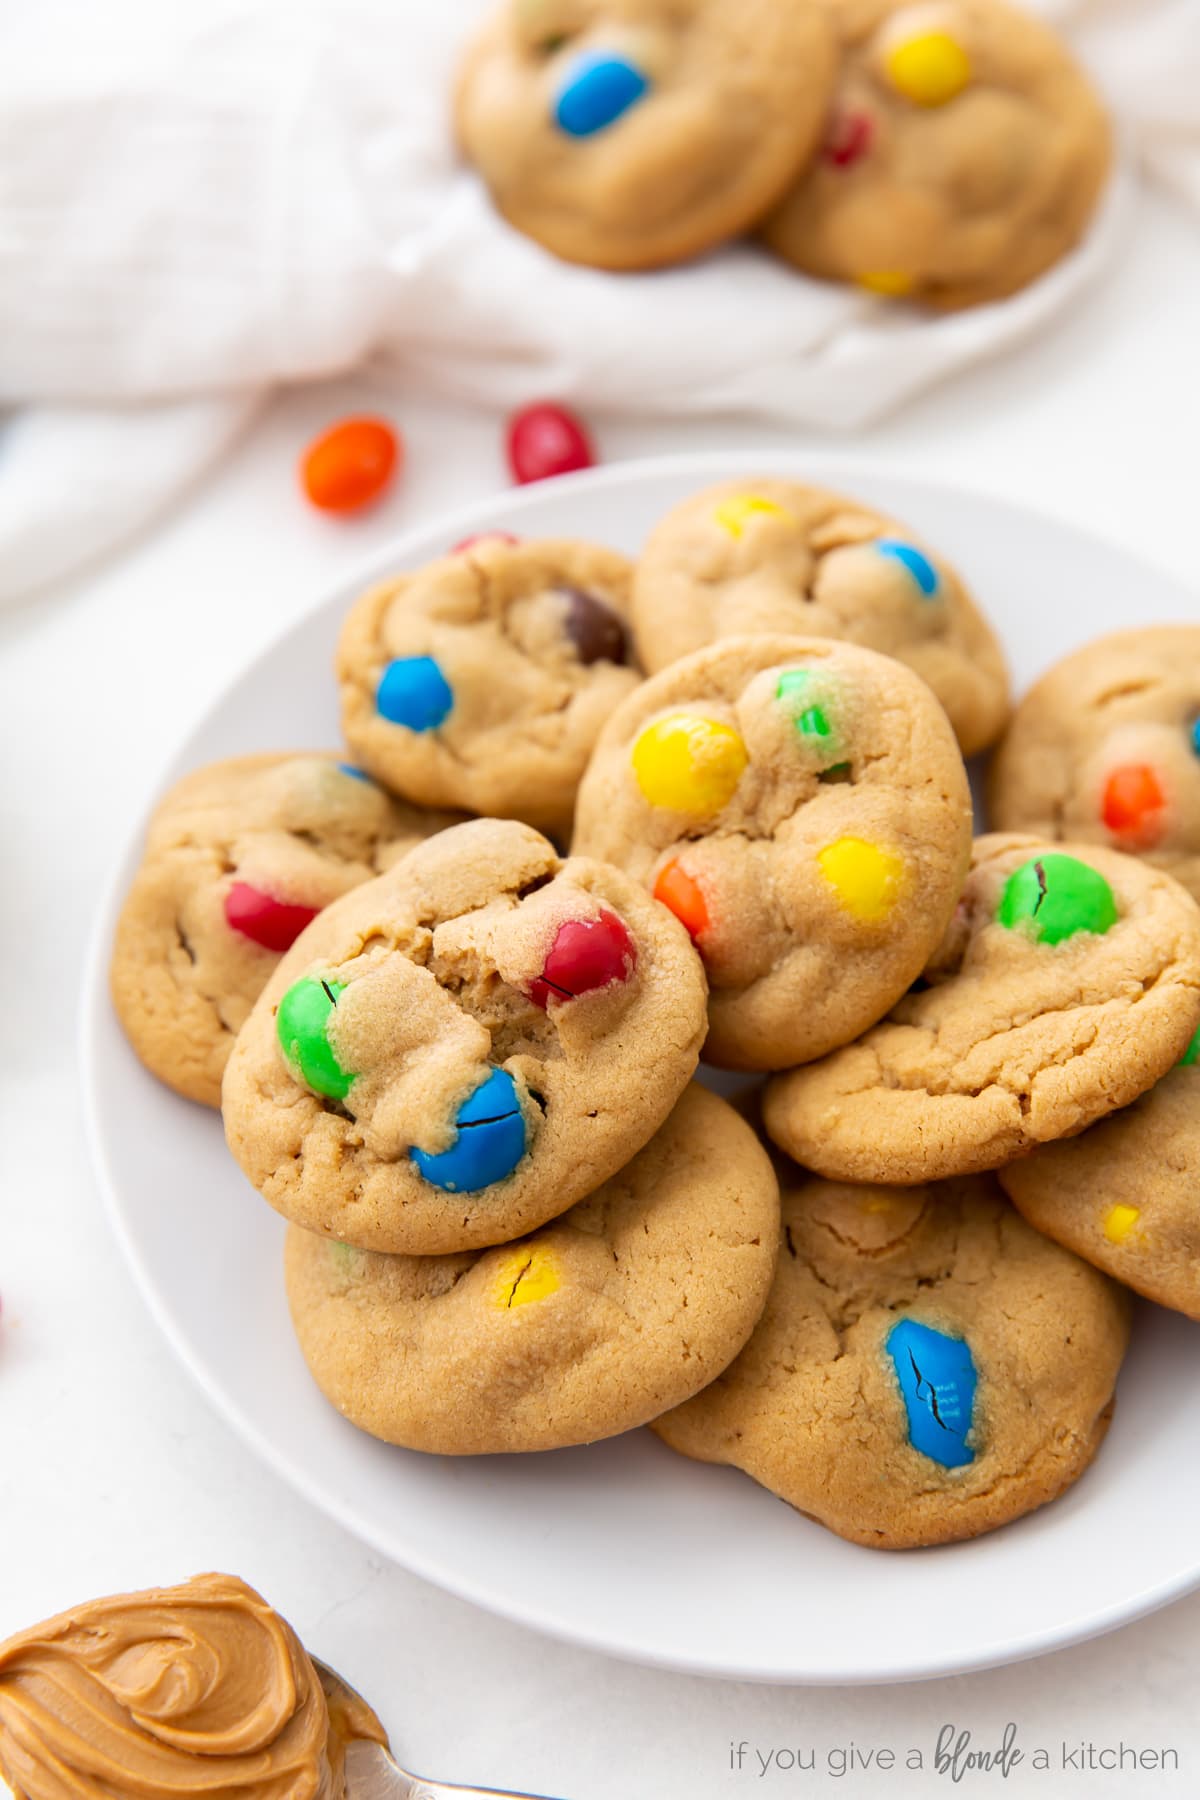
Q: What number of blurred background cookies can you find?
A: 2